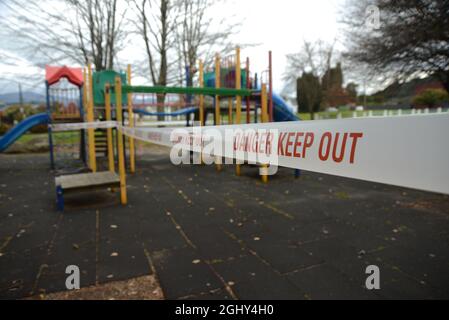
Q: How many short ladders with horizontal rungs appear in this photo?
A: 1